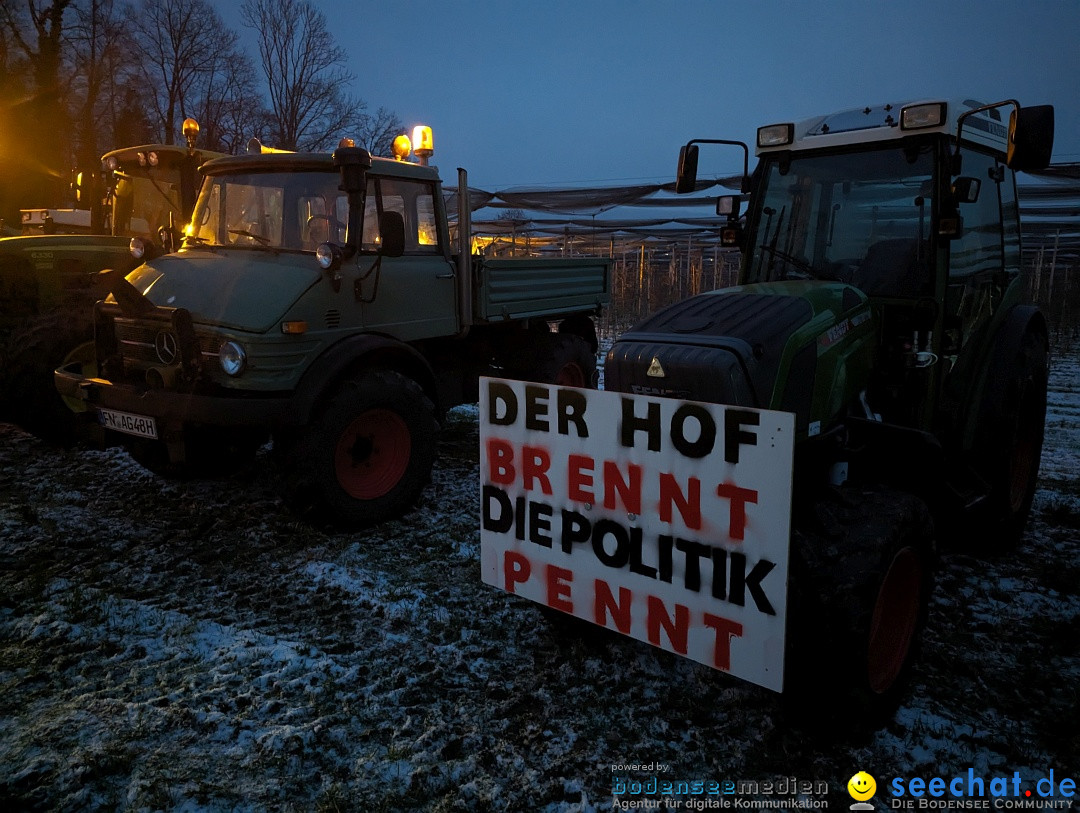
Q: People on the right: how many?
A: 0